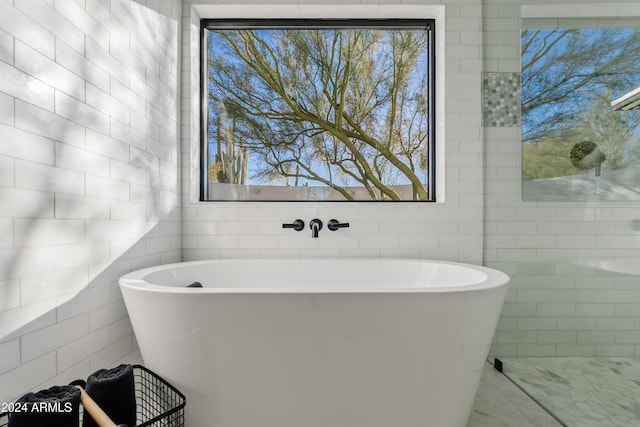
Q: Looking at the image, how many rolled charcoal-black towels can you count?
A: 2